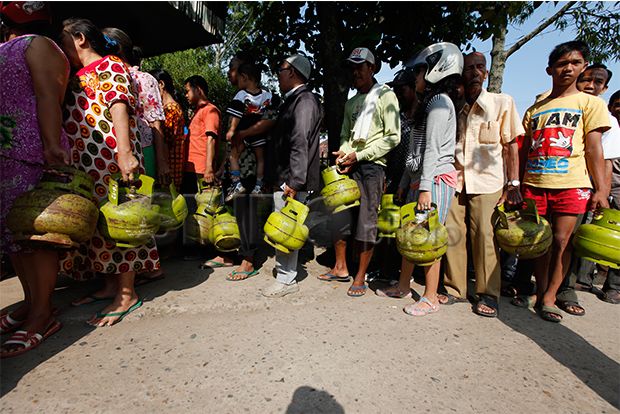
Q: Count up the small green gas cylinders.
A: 12